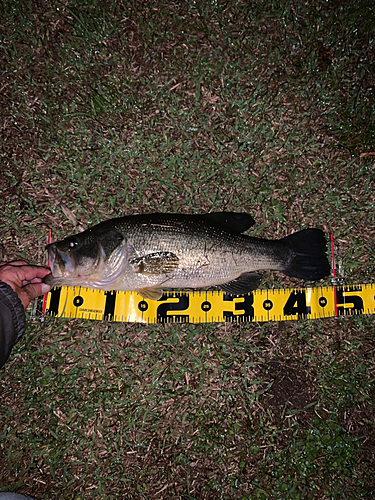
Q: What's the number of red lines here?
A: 2